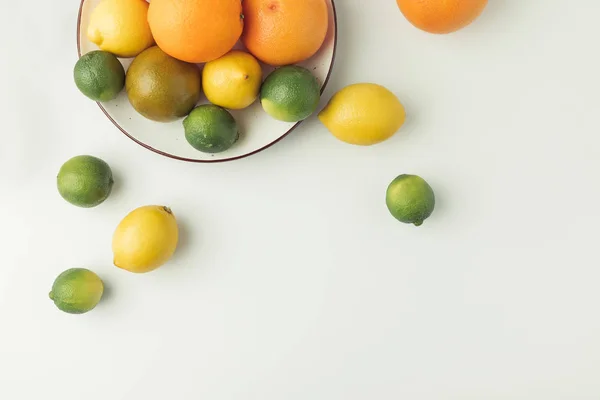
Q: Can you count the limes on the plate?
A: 3